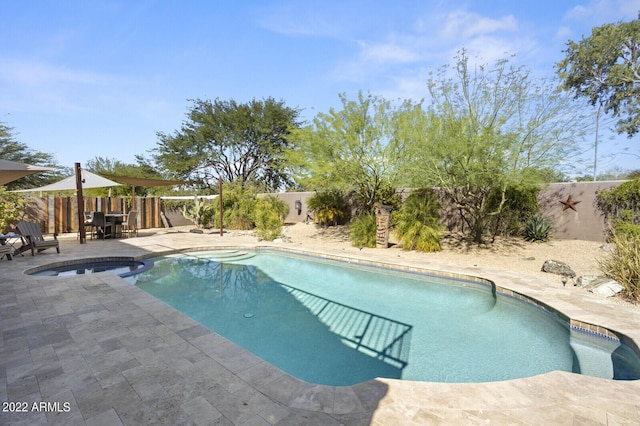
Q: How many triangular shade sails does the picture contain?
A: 3